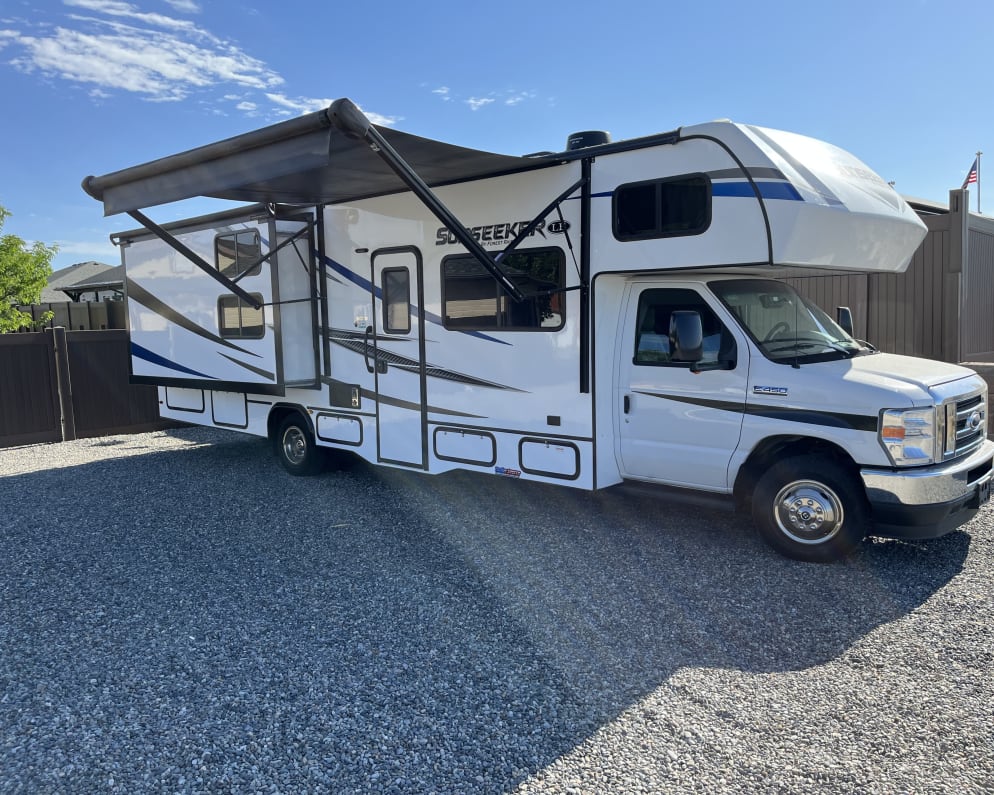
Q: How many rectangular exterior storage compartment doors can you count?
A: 5